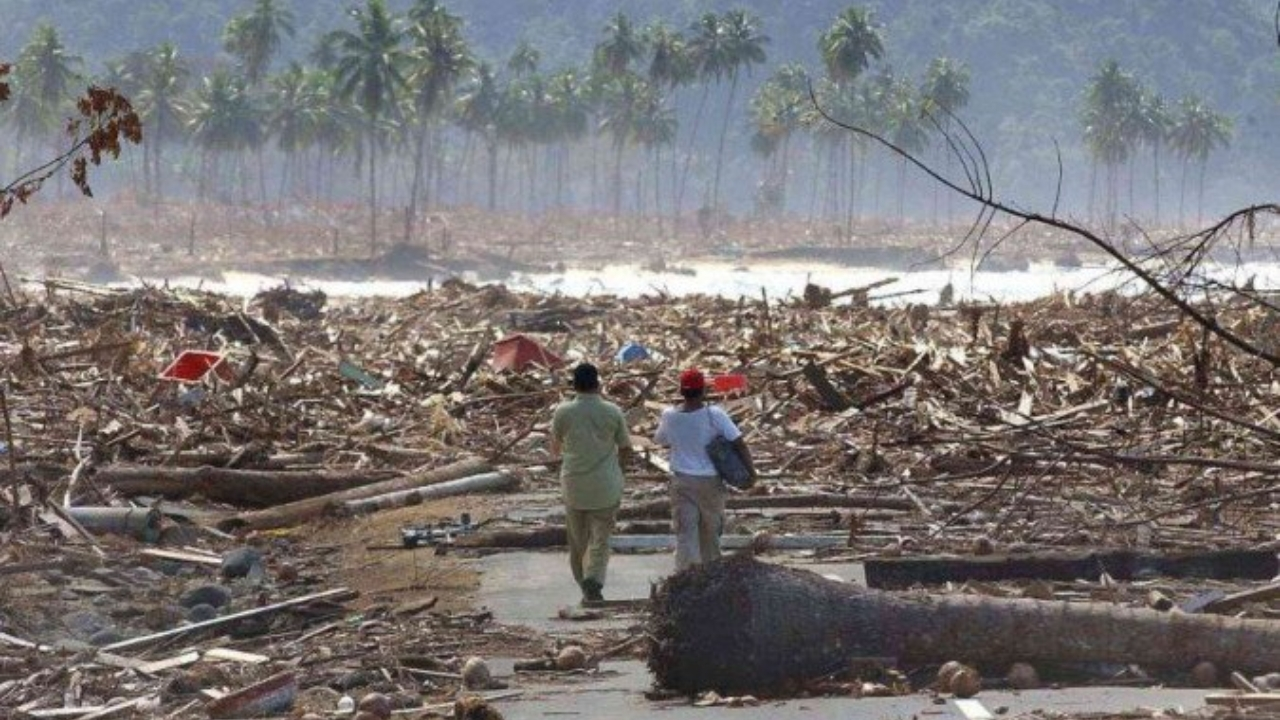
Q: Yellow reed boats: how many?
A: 0